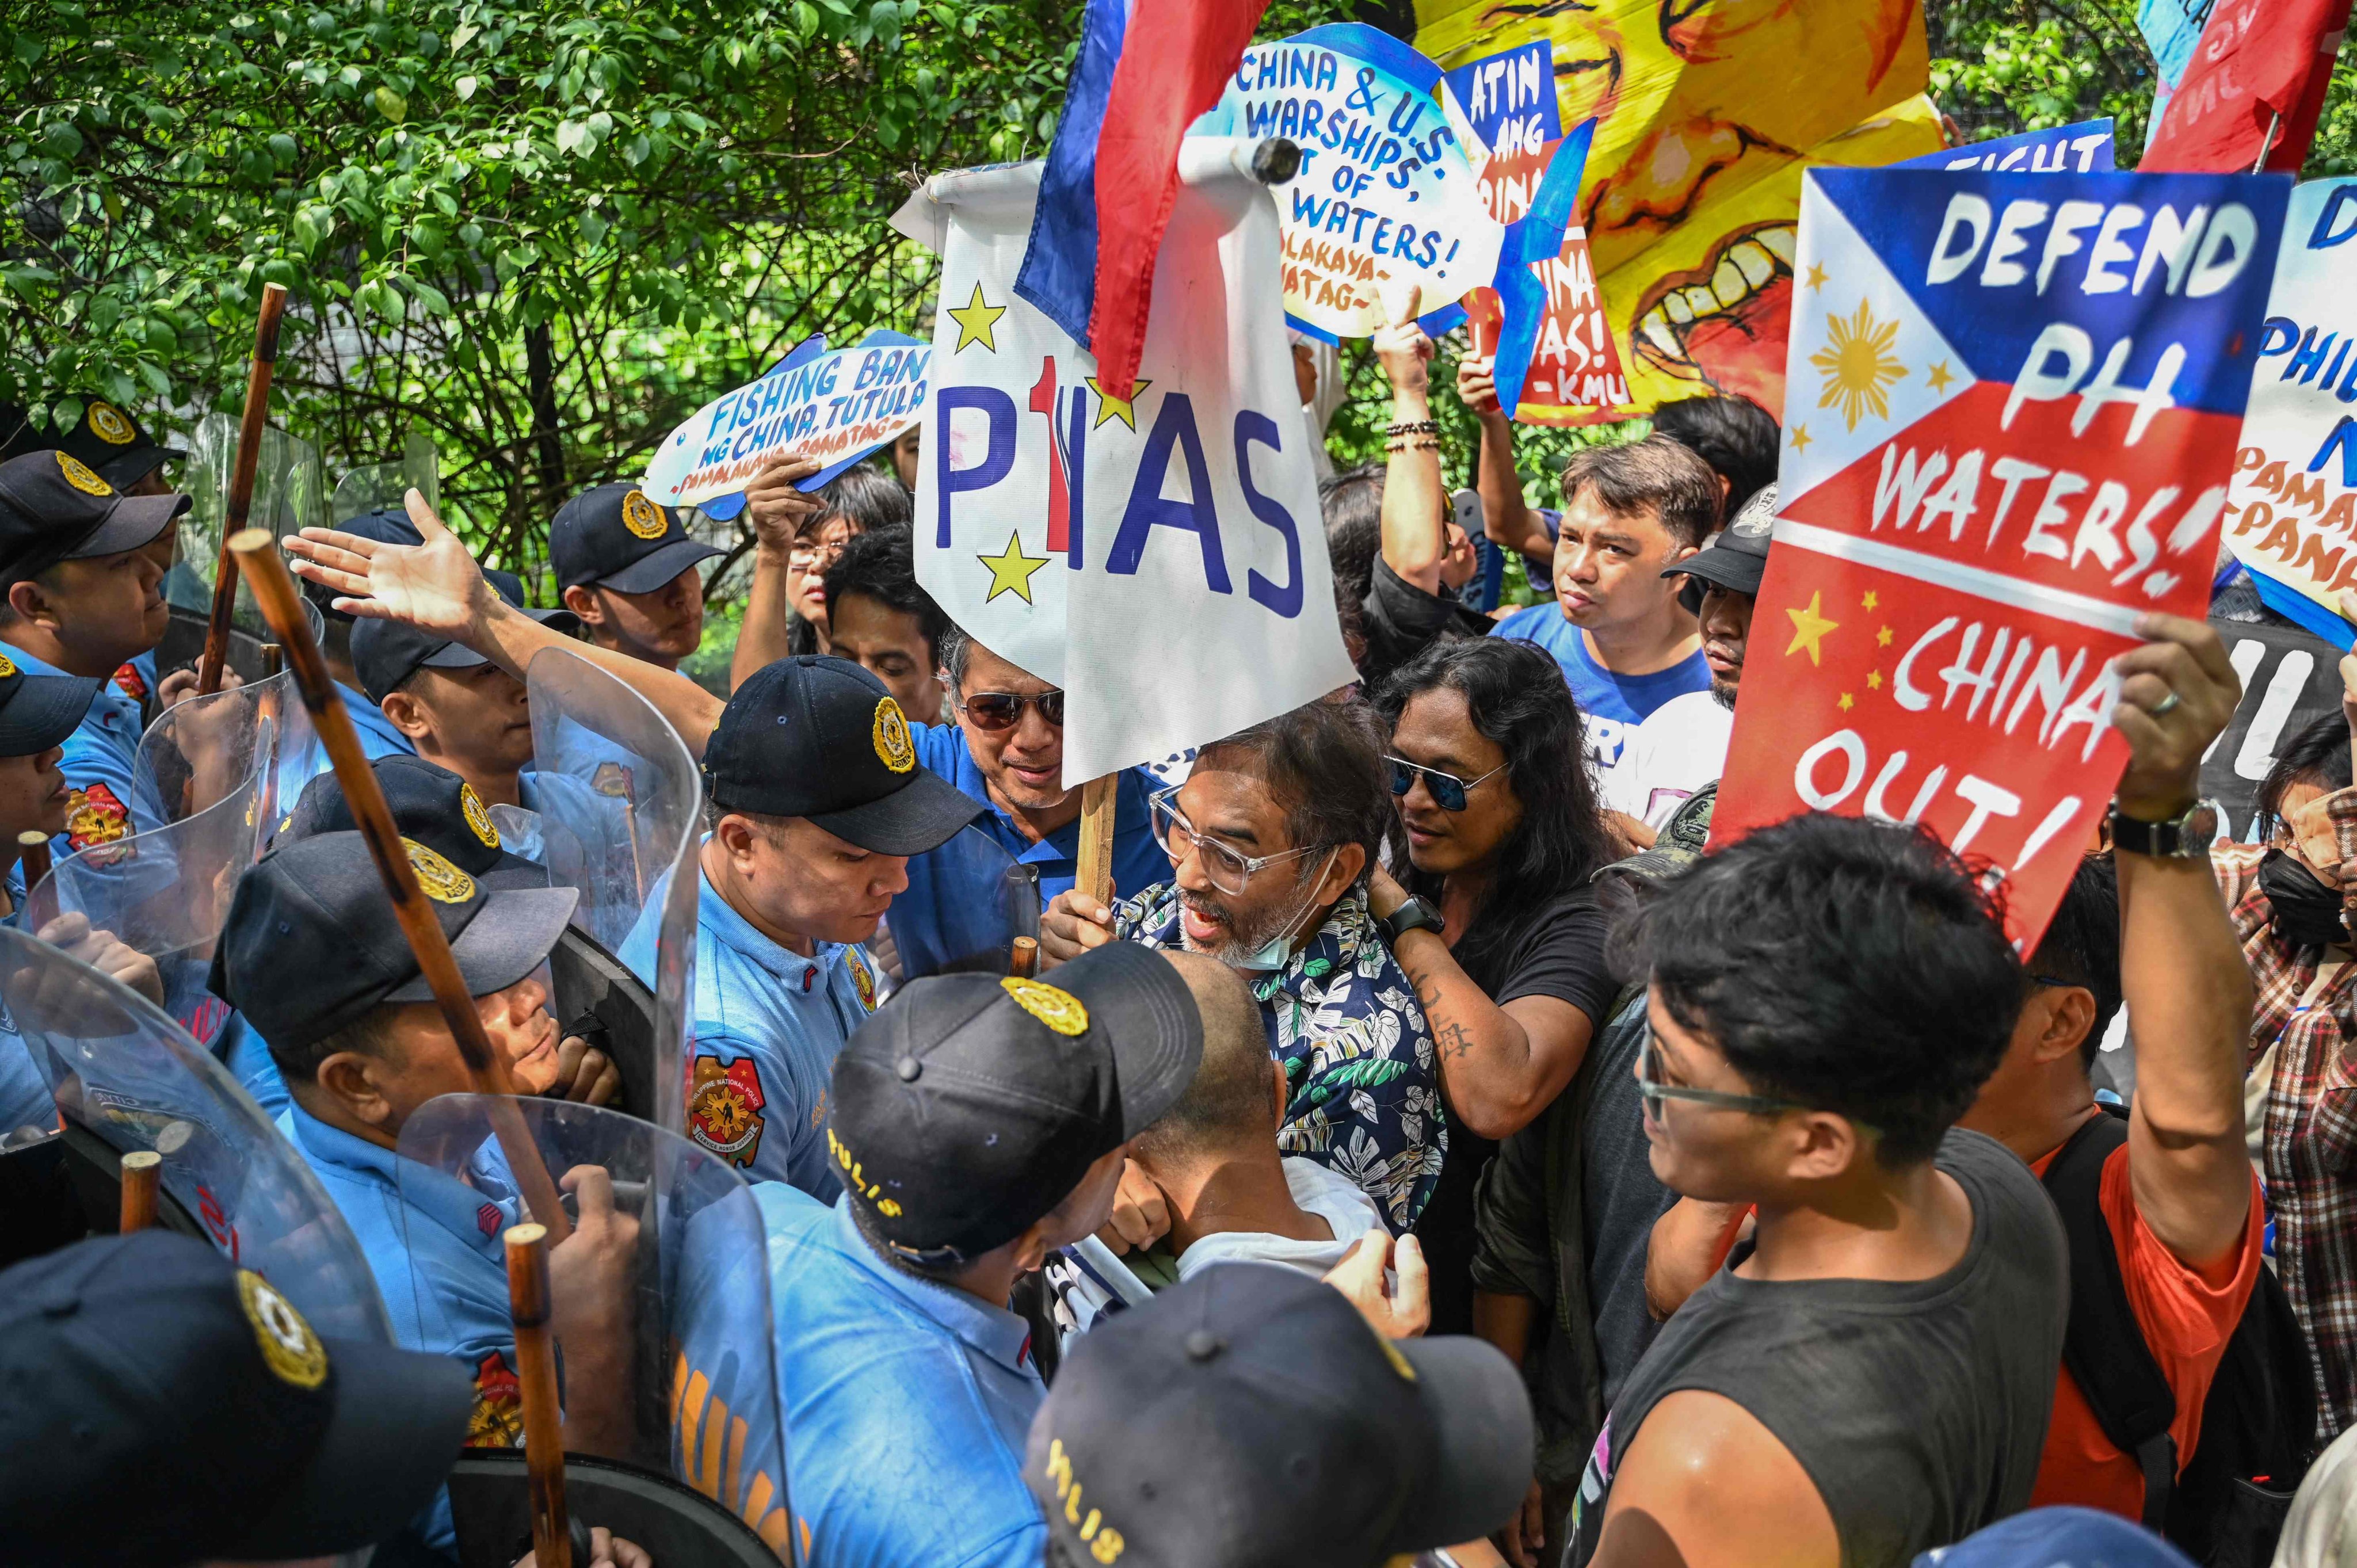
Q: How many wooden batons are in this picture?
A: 7